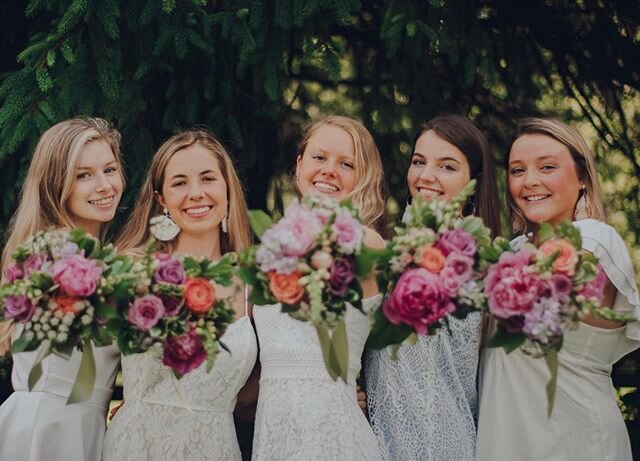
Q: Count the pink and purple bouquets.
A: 5